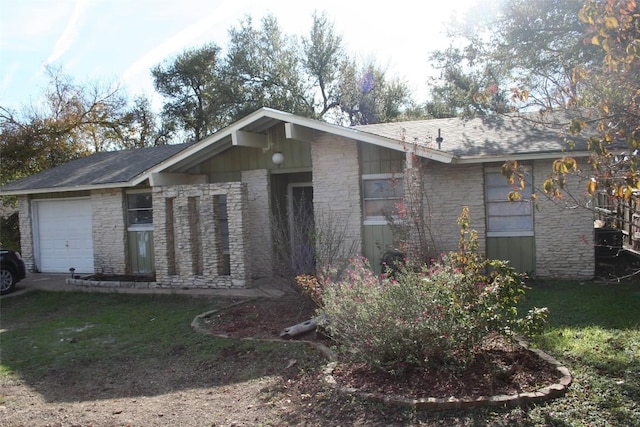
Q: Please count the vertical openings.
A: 3